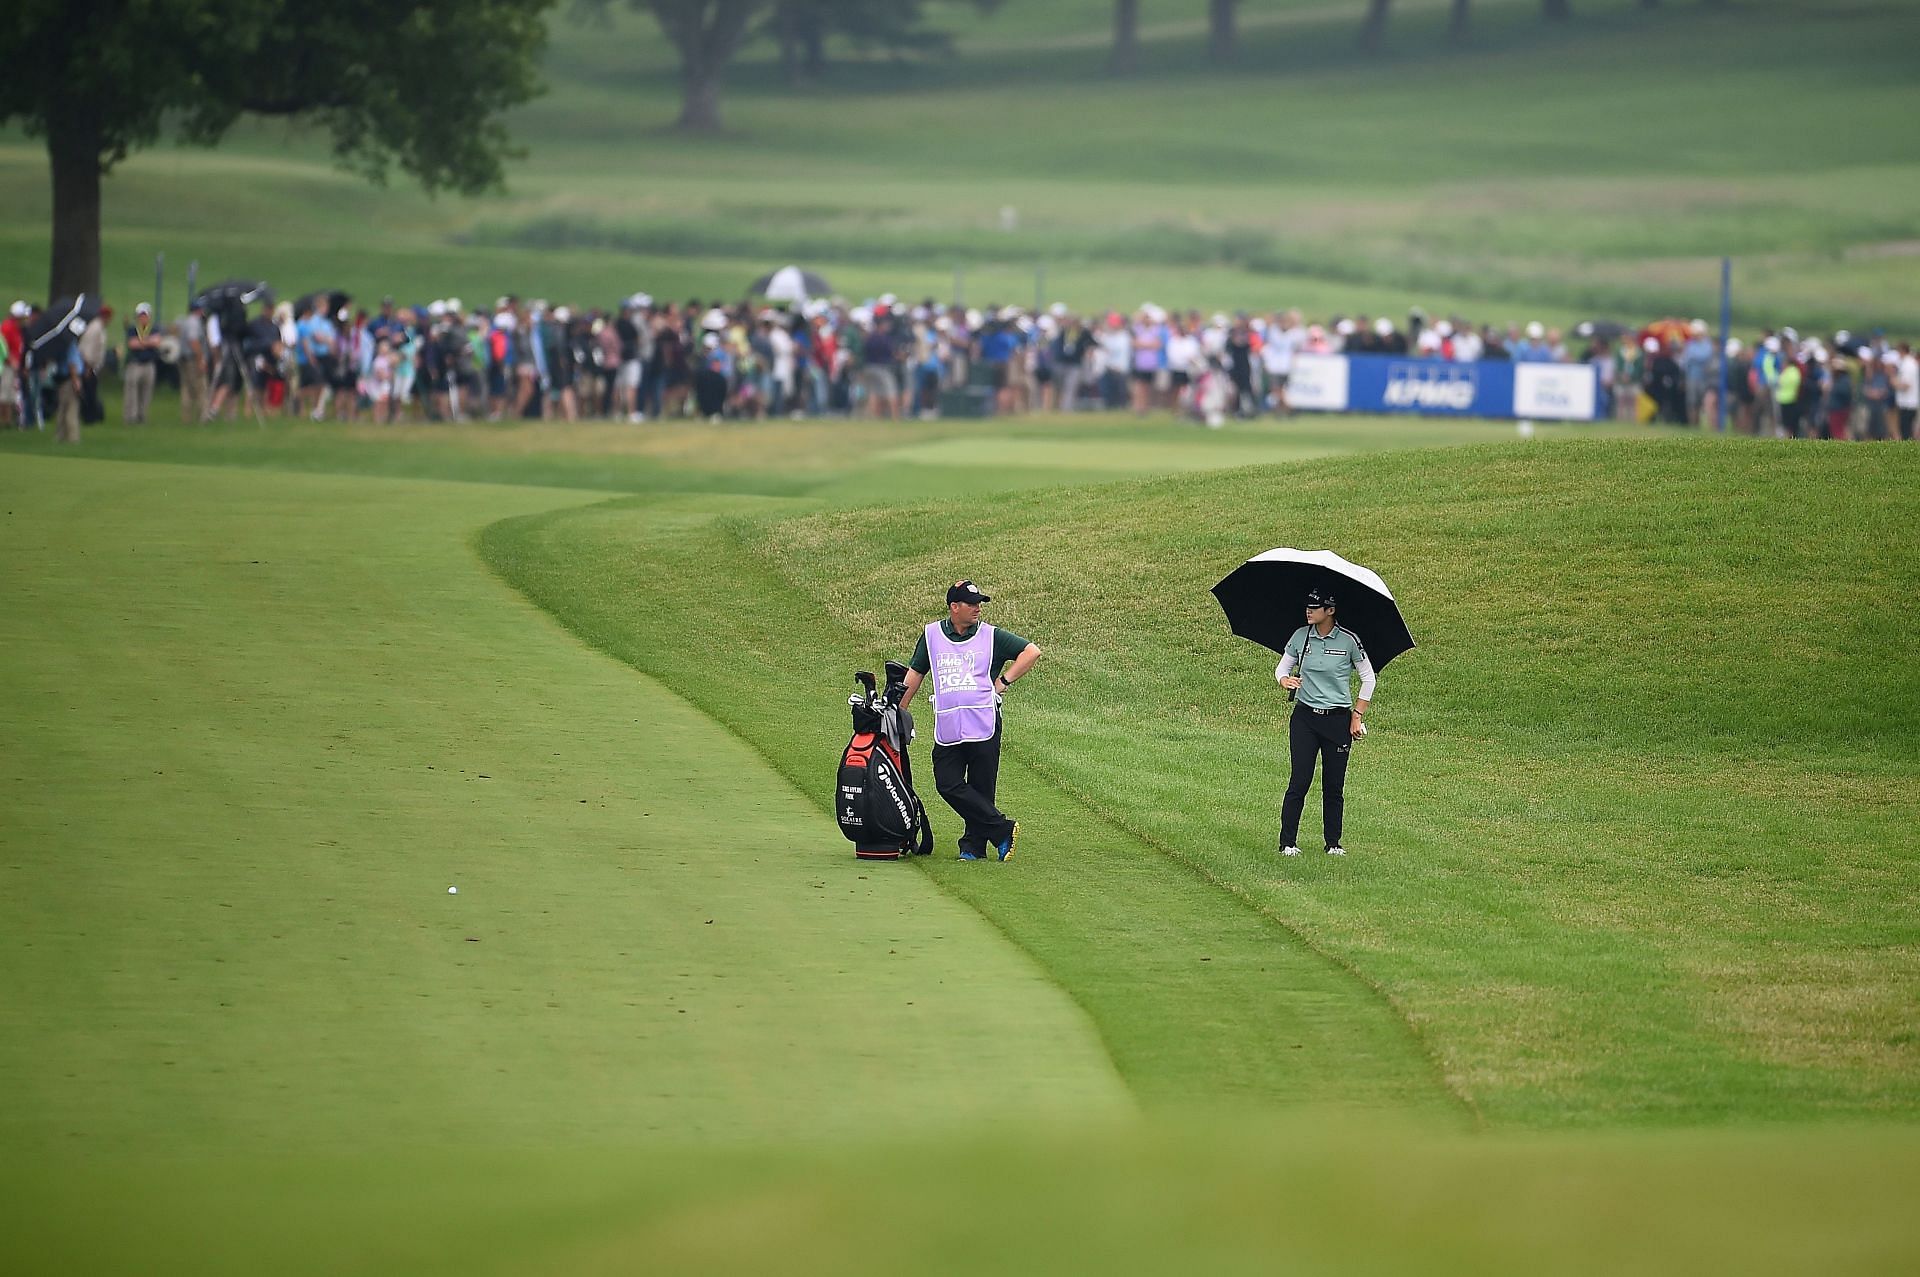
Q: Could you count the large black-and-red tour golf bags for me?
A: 1